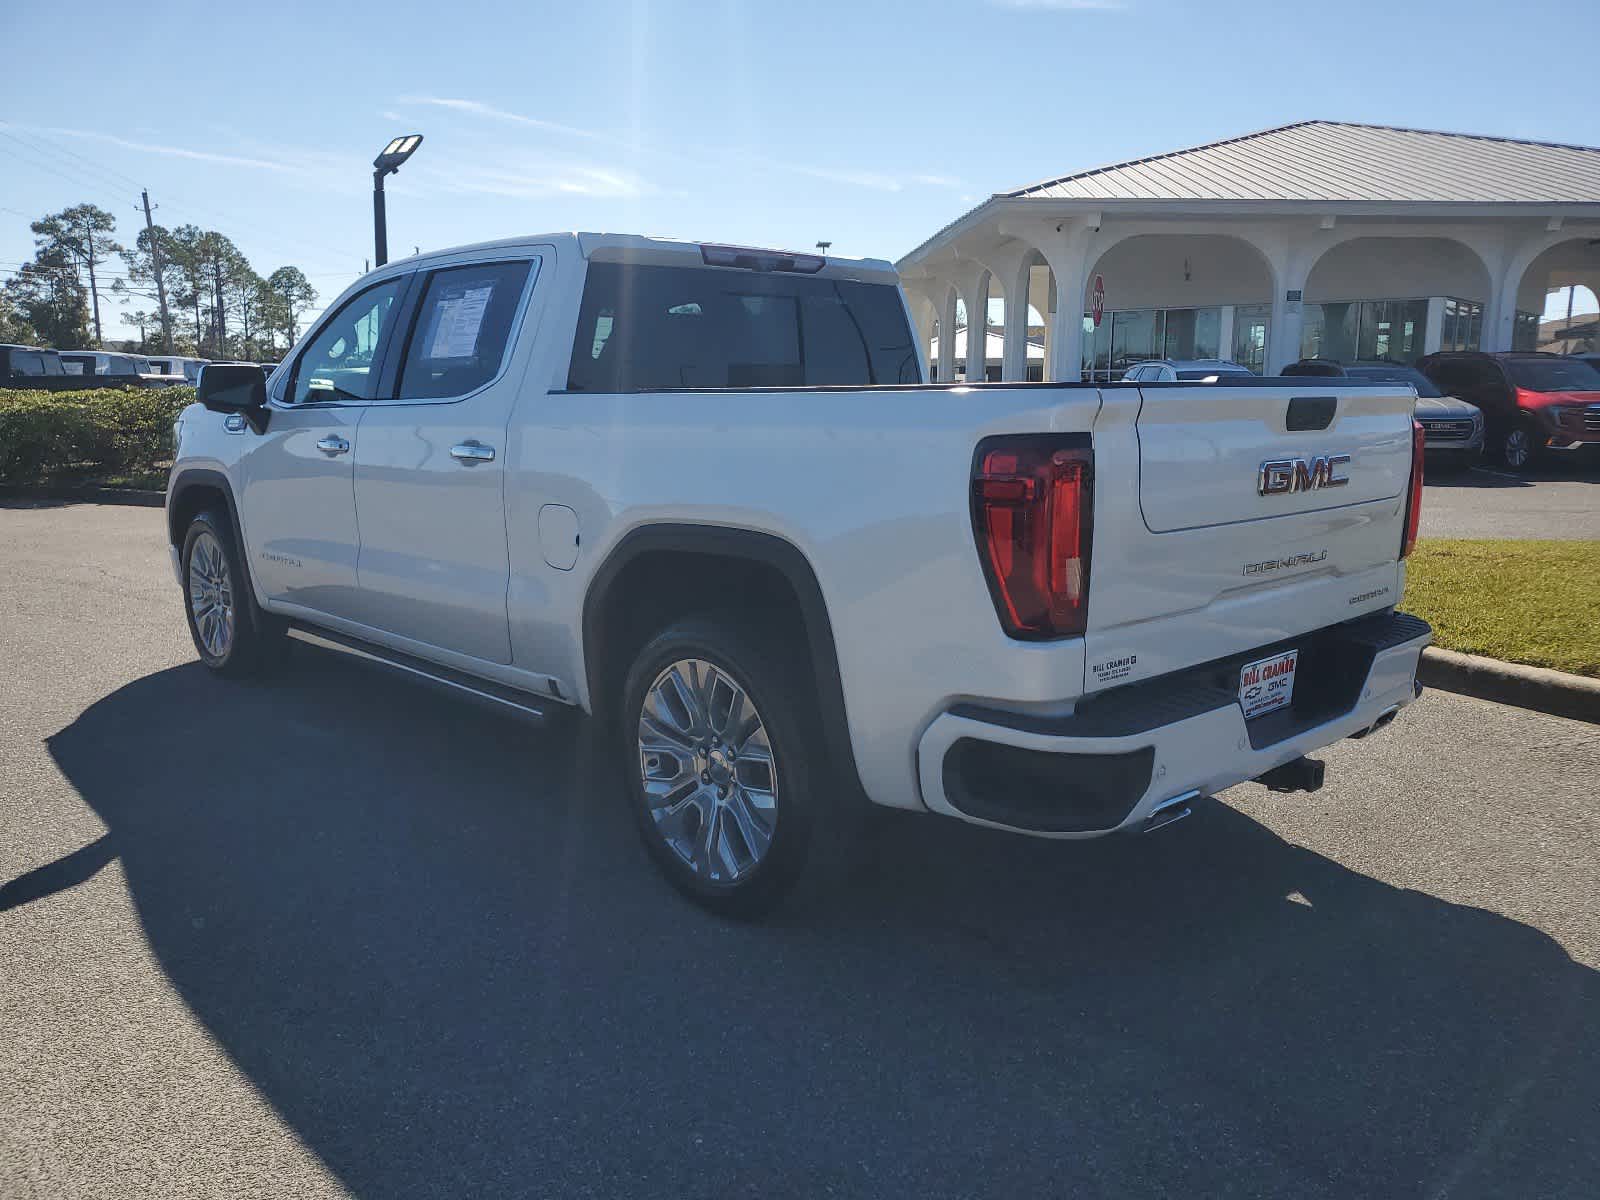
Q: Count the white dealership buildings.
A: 1